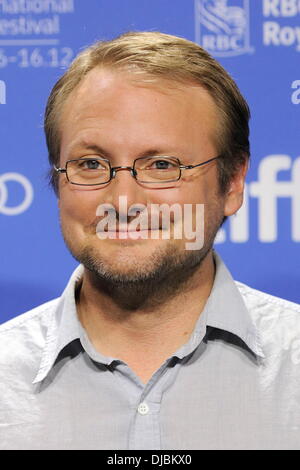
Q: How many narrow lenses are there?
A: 2